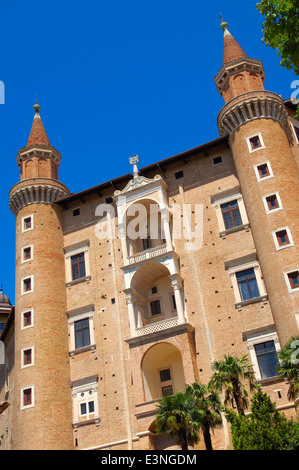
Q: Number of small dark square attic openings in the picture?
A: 4